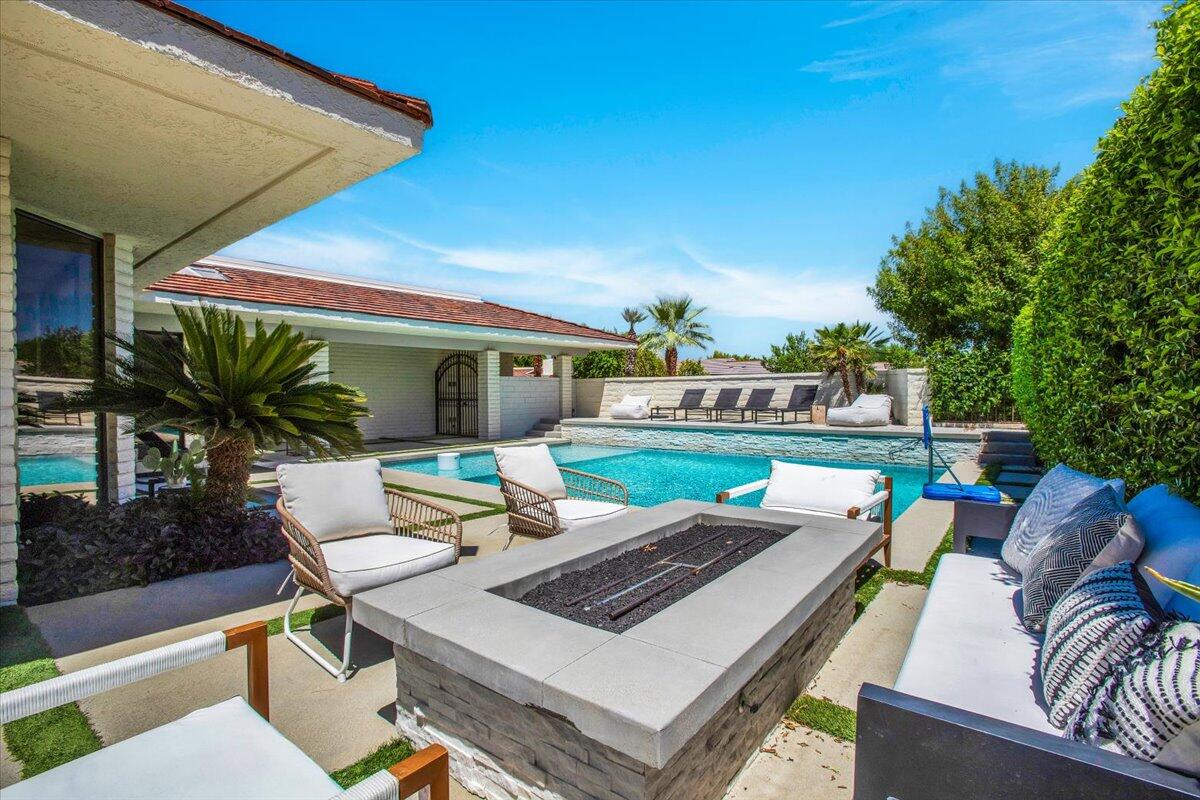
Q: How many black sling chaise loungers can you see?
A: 4